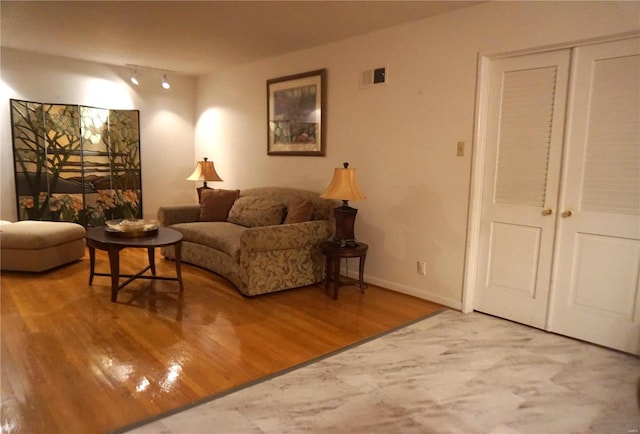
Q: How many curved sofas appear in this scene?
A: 1